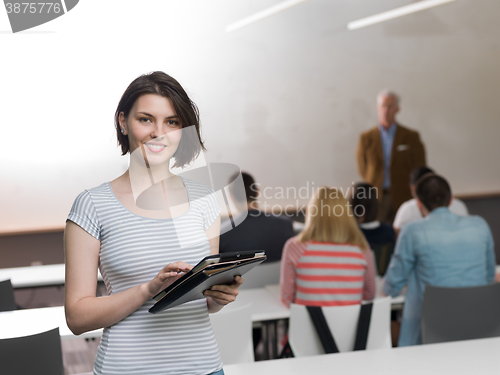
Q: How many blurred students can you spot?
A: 5